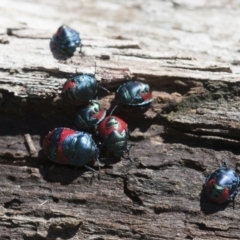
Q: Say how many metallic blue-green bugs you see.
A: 7